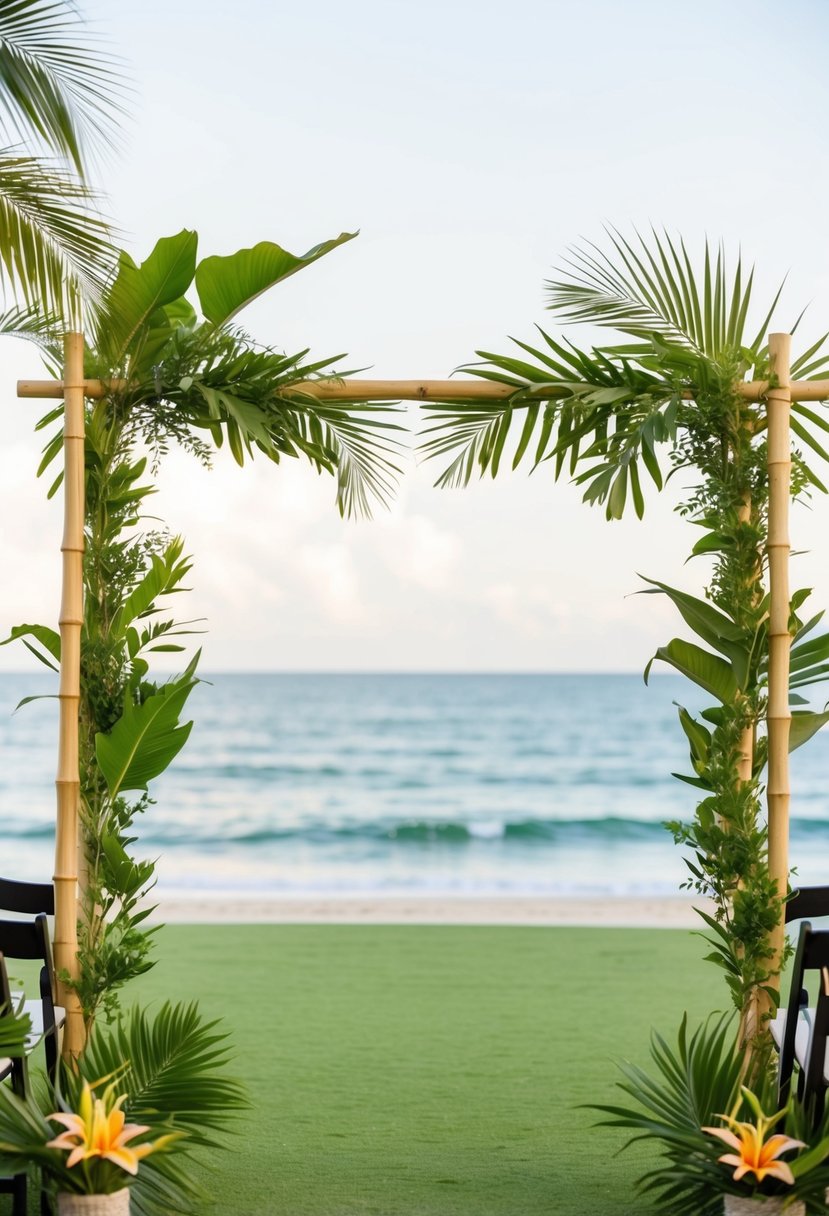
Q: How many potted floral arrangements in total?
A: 2